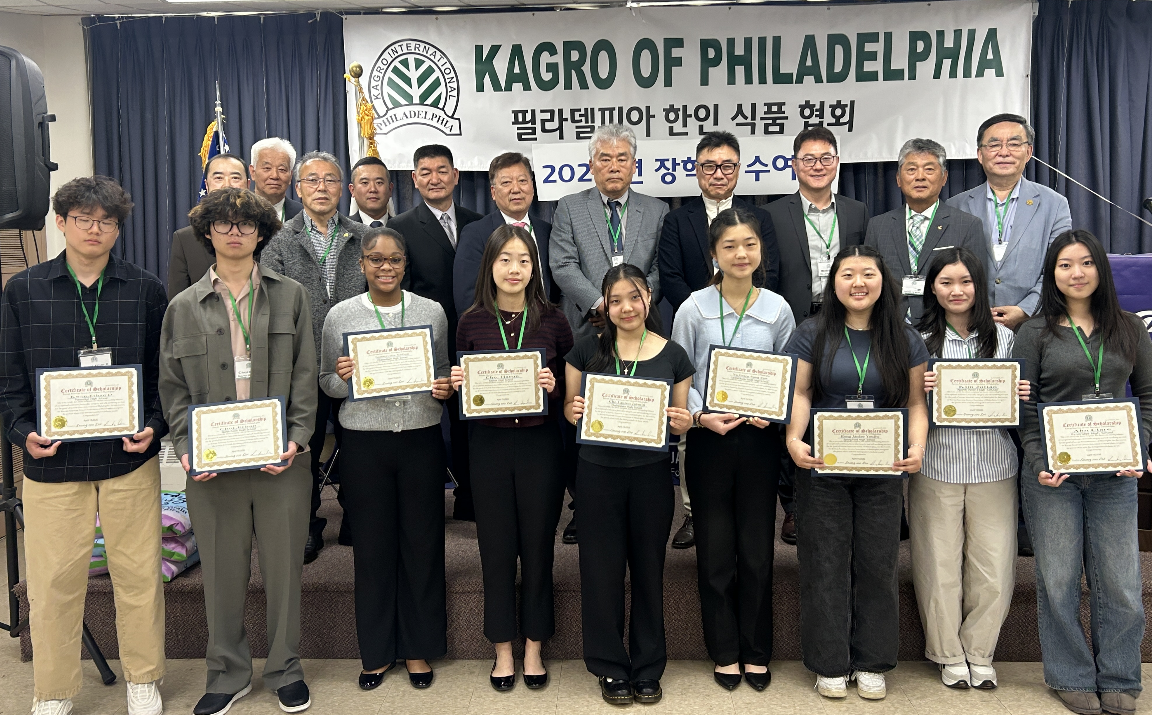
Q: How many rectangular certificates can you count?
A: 9